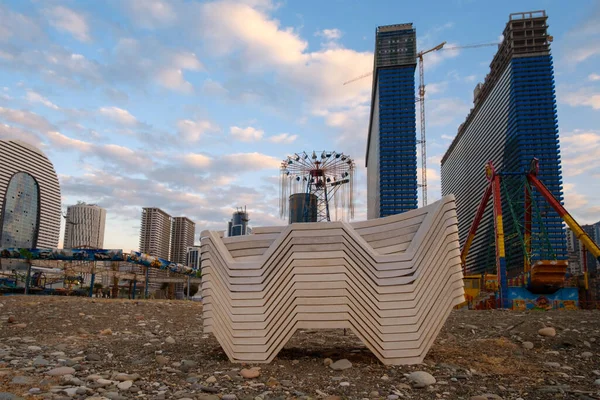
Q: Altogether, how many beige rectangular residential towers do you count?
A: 2